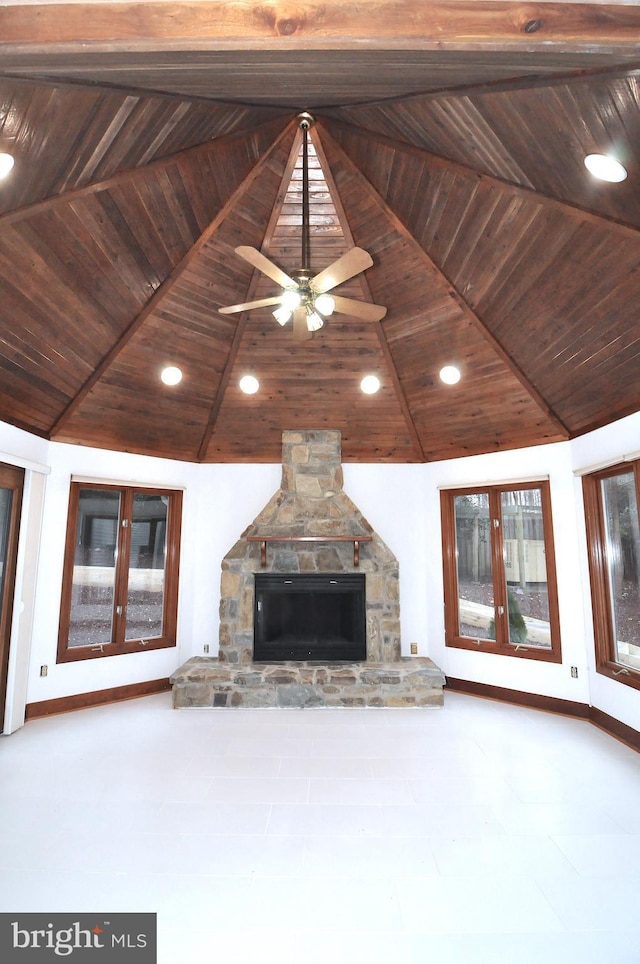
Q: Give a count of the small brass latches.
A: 4